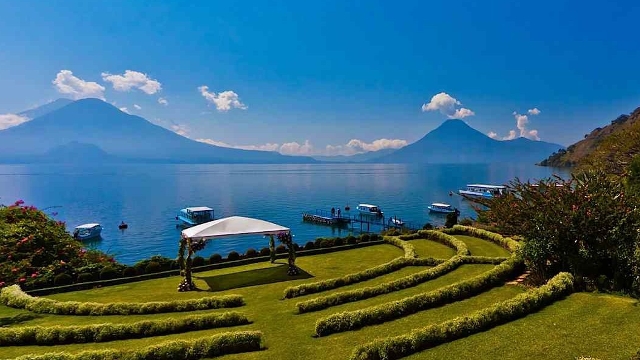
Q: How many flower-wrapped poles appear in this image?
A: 4